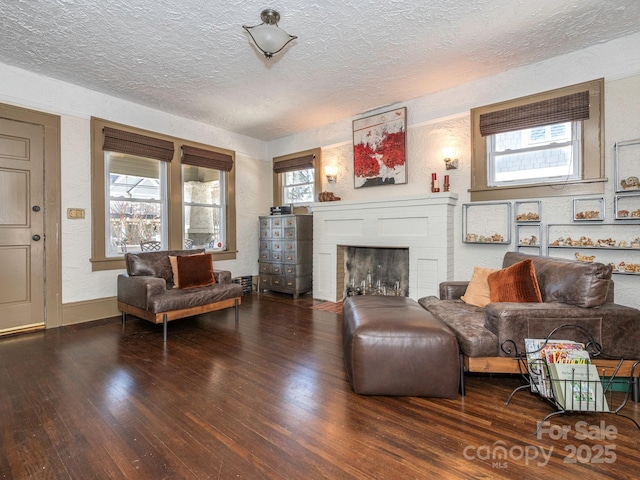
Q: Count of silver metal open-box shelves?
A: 7